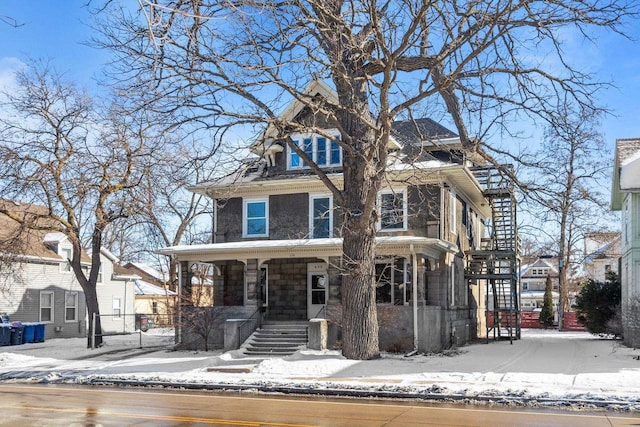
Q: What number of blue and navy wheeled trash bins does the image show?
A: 4